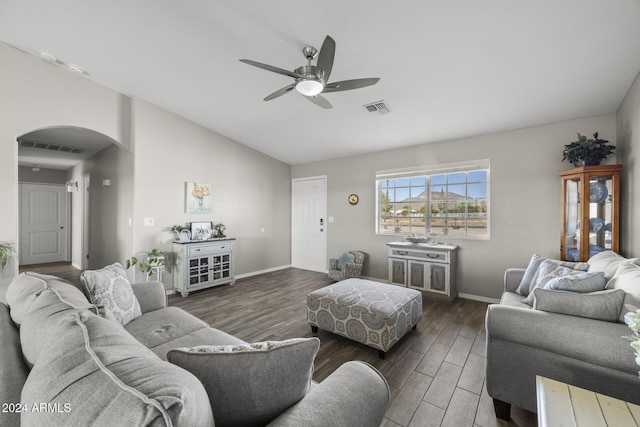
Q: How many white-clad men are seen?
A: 0